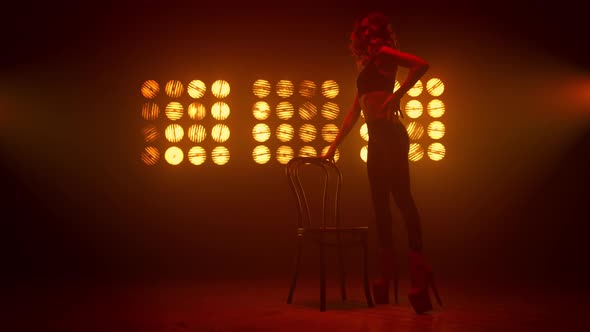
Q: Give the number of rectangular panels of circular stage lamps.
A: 3